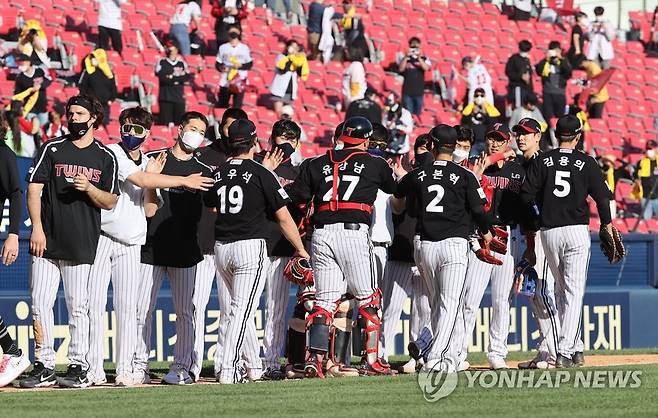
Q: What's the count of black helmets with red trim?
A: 1